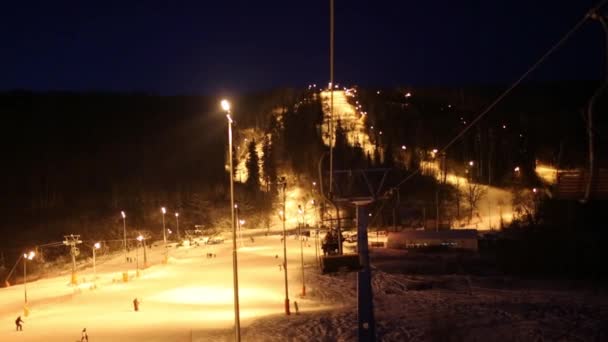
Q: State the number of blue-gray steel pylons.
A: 1